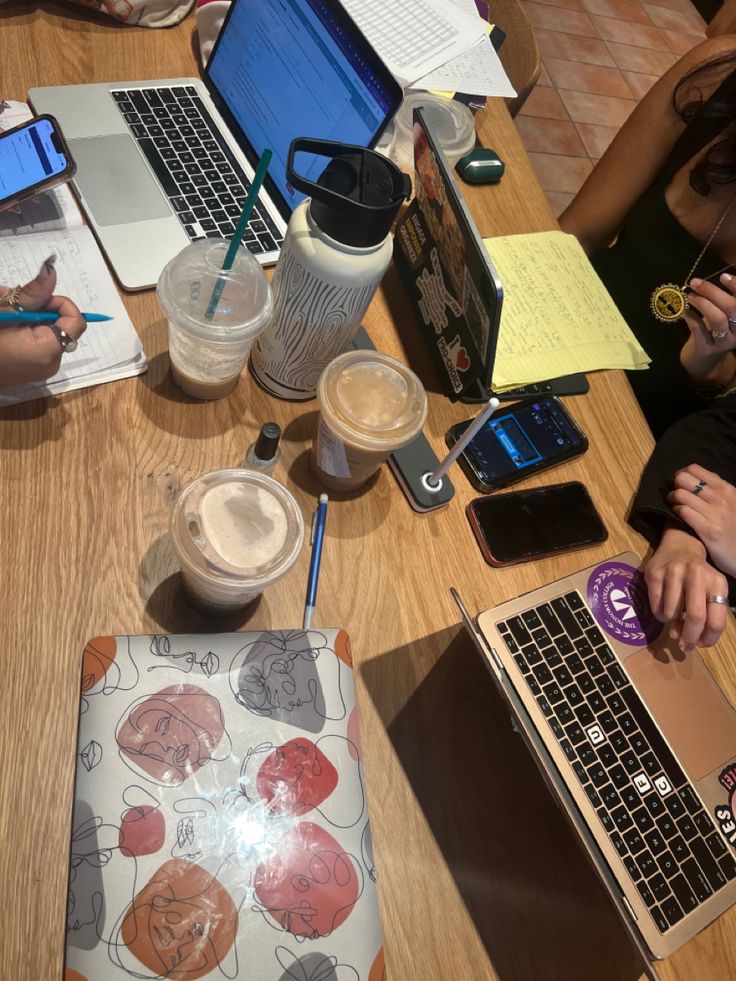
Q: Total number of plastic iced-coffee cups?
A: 3